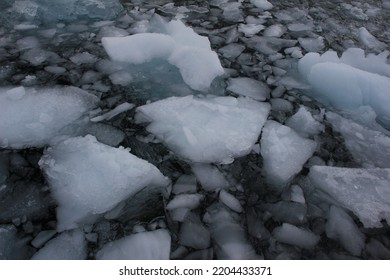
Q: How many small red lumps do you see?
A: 0